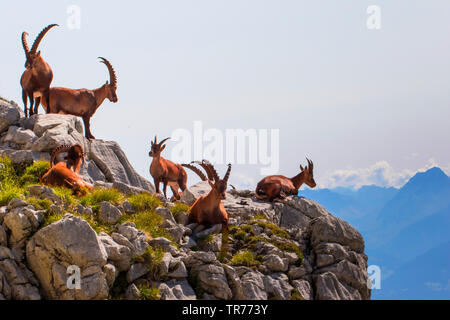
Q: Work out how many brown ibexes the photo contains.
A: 6